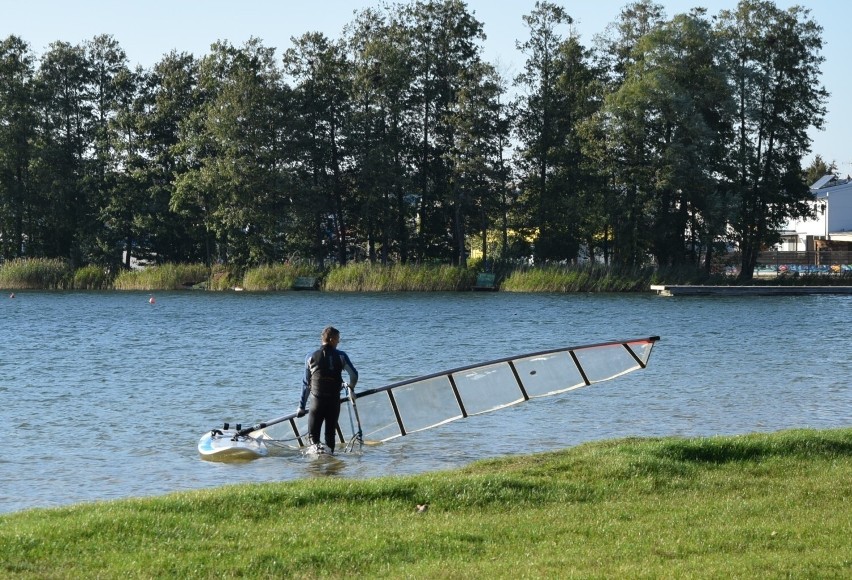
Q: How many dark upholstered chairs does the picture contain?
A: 0